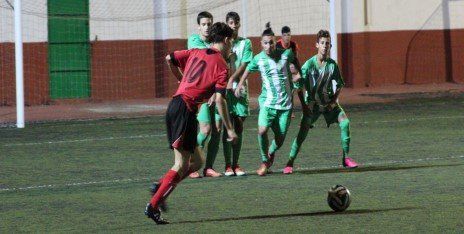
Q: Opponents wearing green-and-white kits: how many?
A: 4